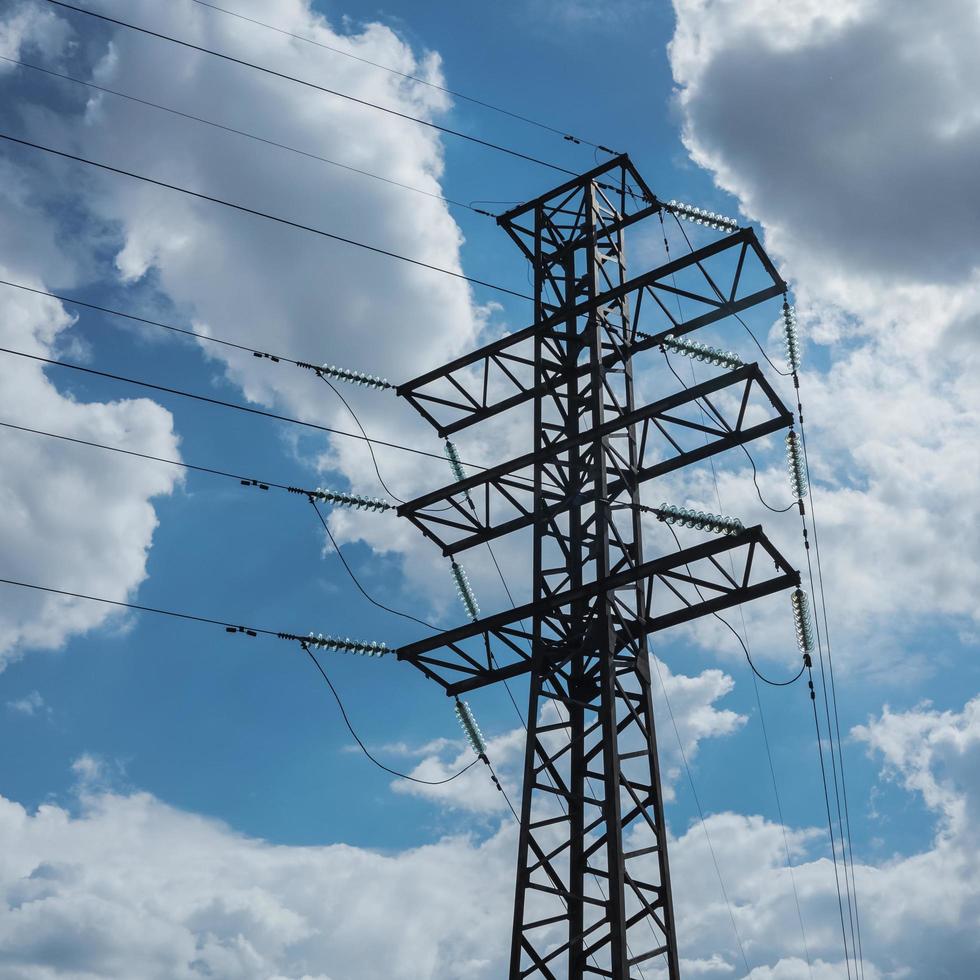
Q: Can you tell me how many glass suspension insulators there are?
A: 12